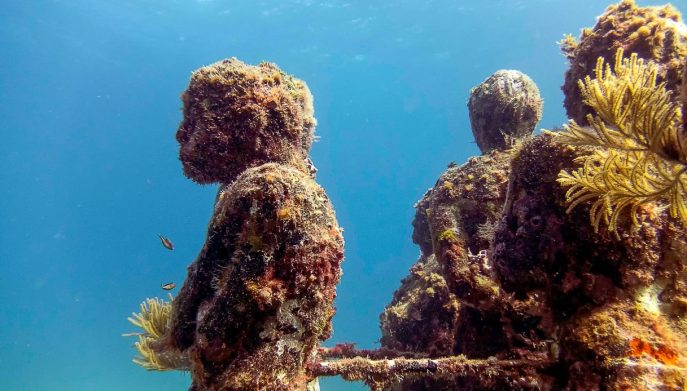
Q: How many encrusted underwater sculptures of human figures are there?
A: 3